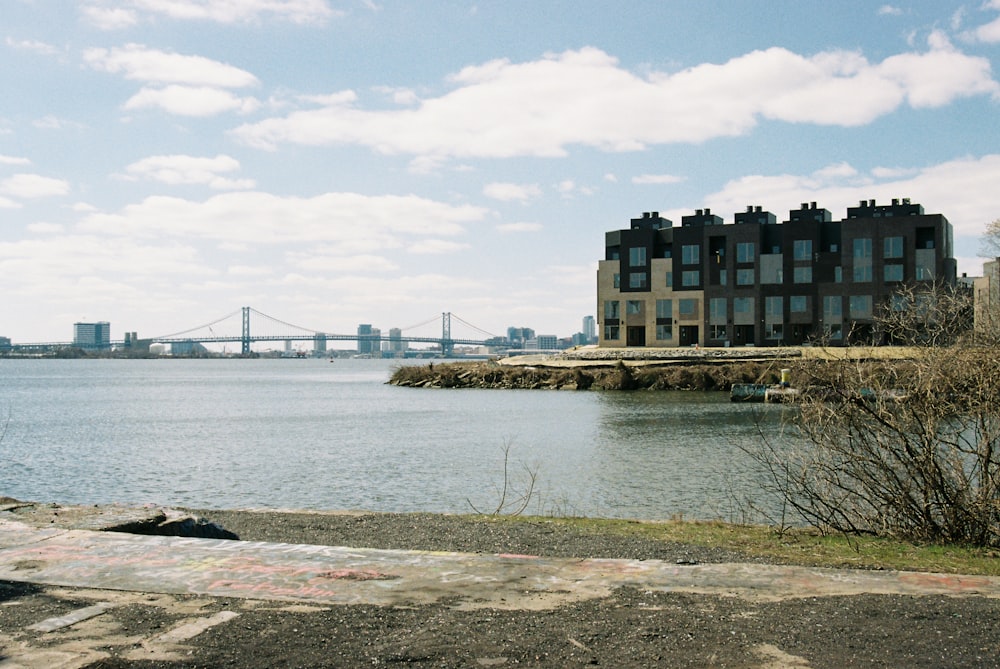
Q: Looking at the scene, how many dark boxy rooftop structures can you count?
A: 5